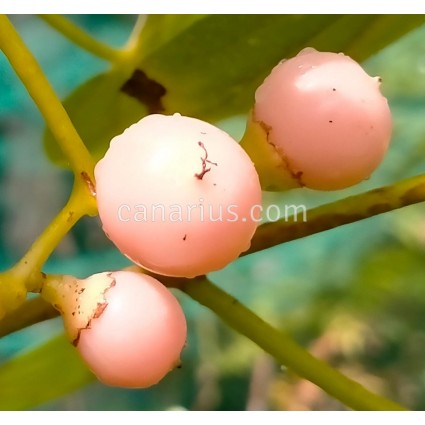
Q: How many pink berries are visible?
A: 3